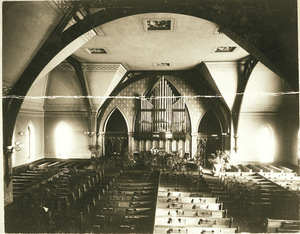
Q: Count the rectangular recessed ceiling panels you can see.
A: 4